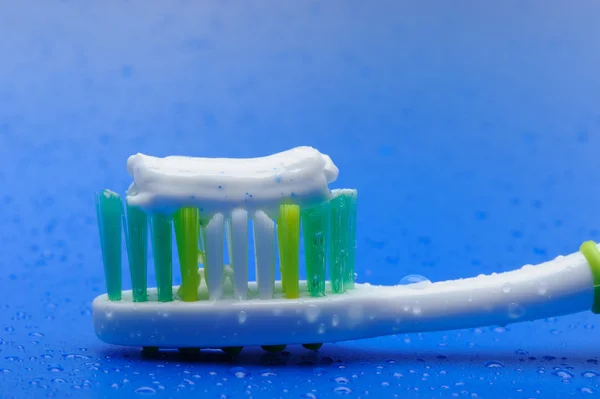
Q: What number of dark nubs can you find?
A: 5